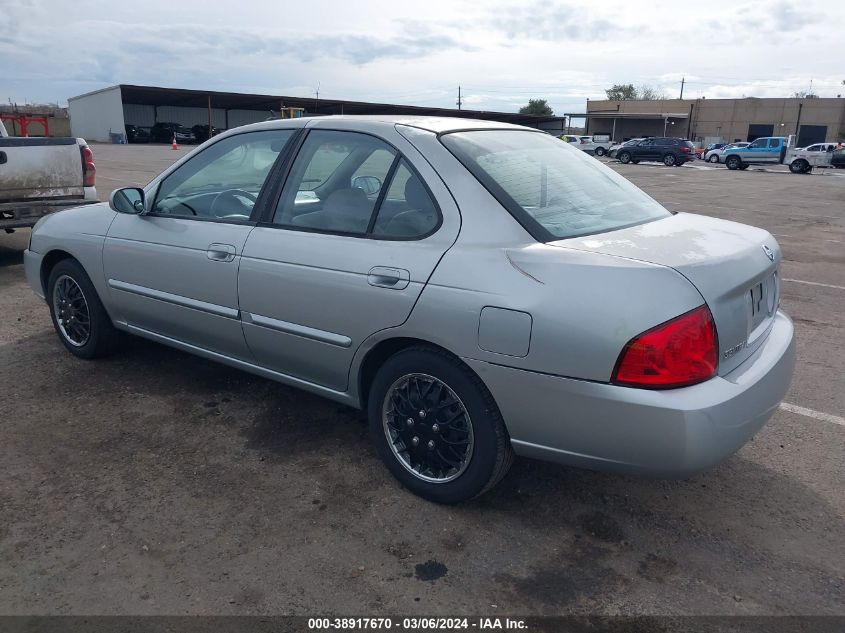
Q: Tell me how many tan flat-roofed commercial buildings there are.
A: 1